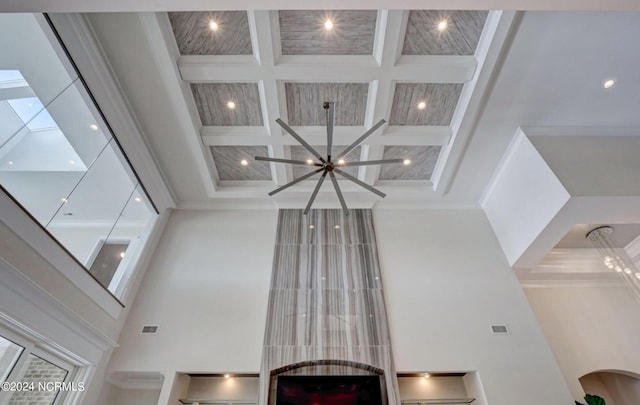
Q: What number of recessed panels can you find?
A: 9